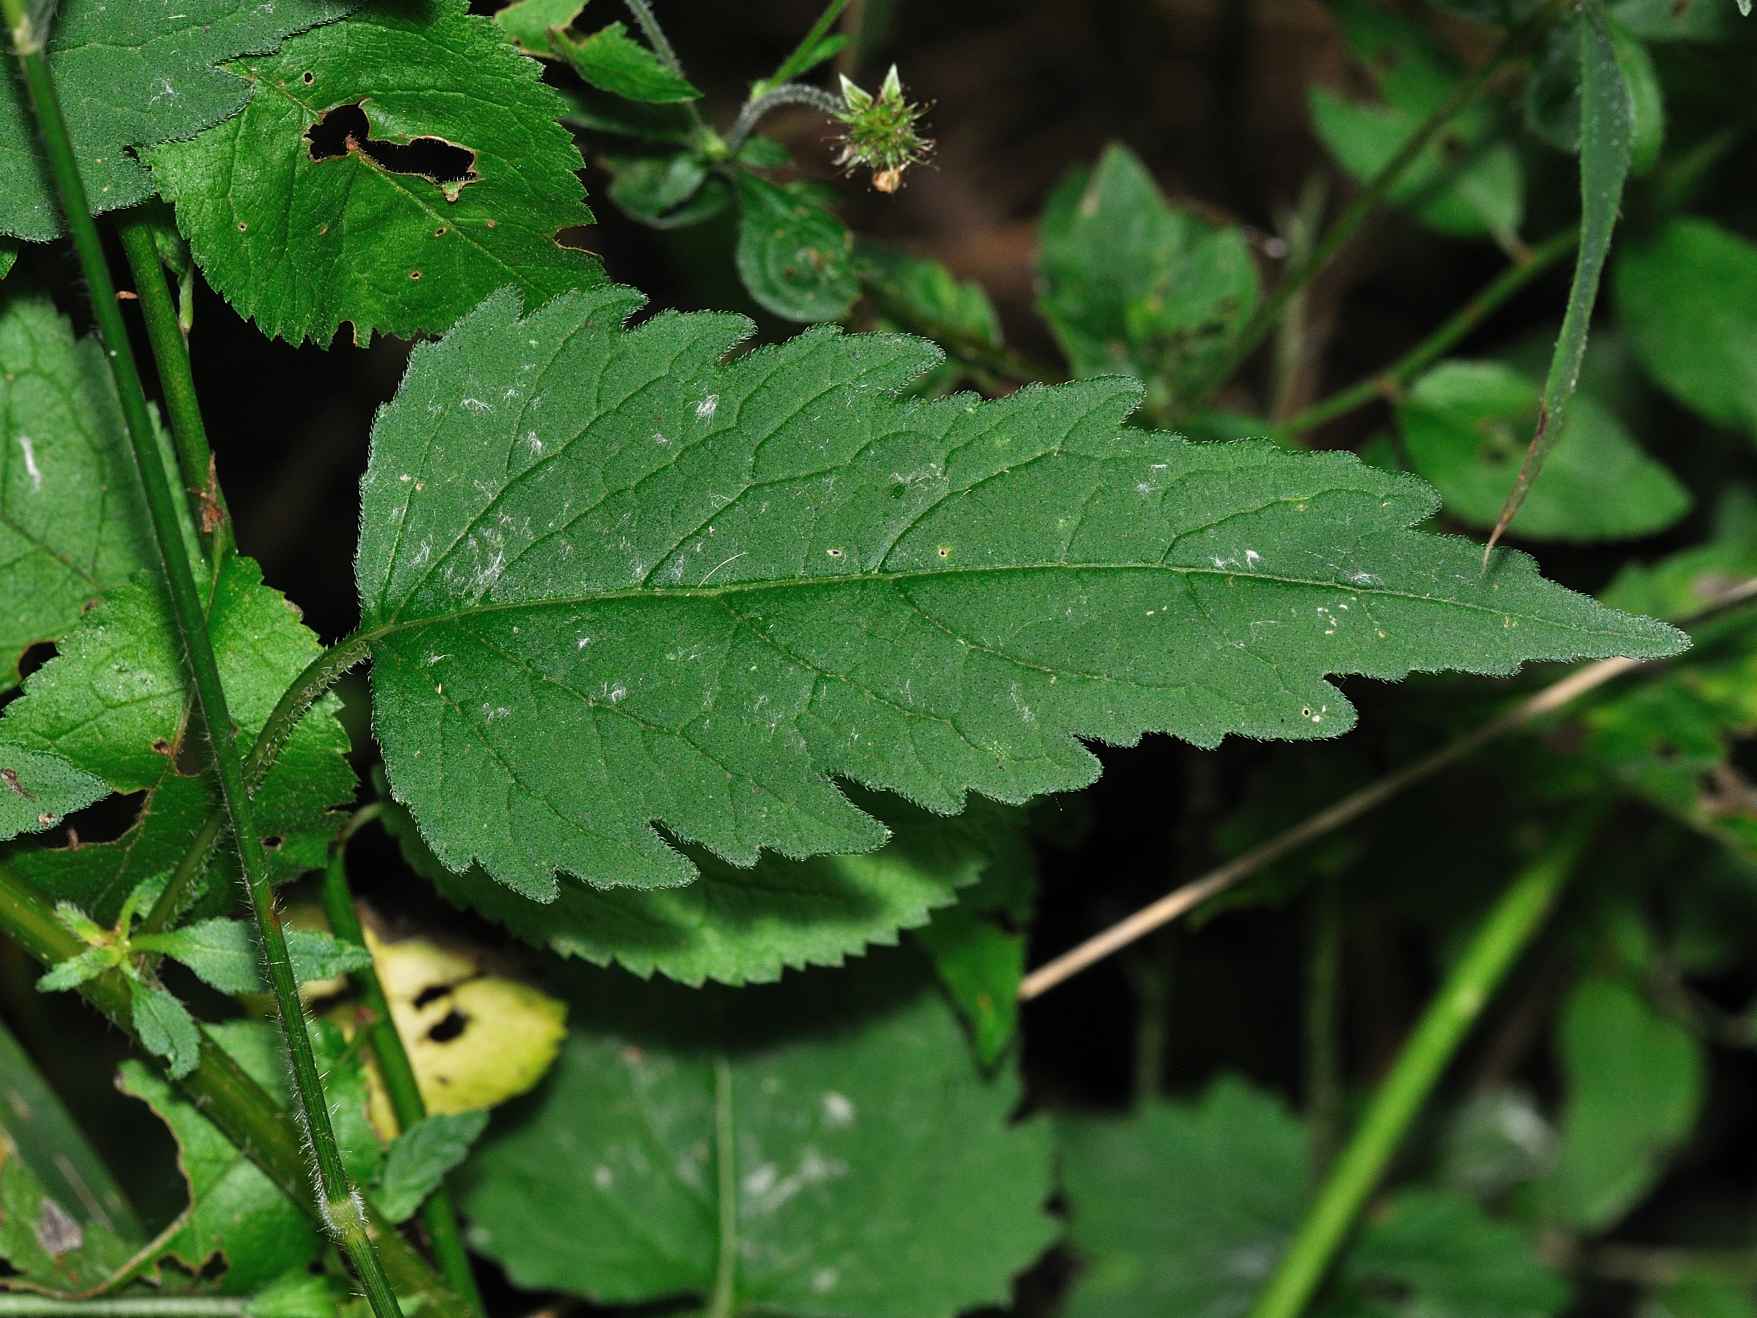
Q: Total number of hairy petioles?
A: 1